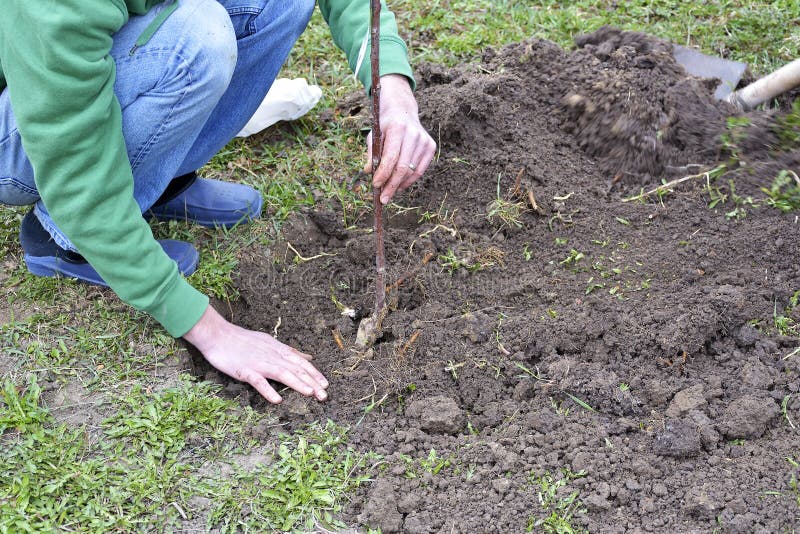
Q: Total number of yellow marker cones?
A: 0